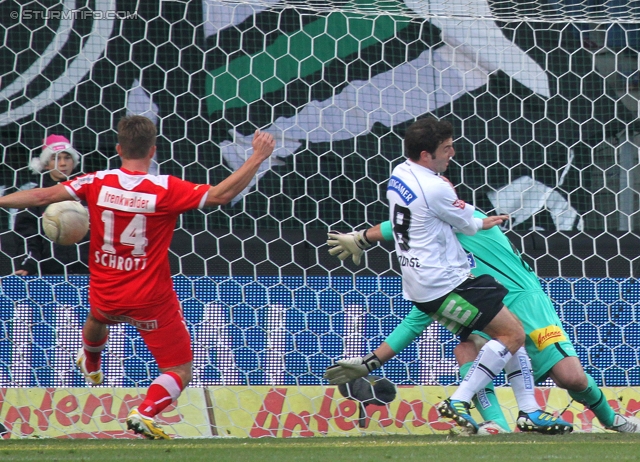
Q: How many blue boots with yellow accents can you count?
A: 2